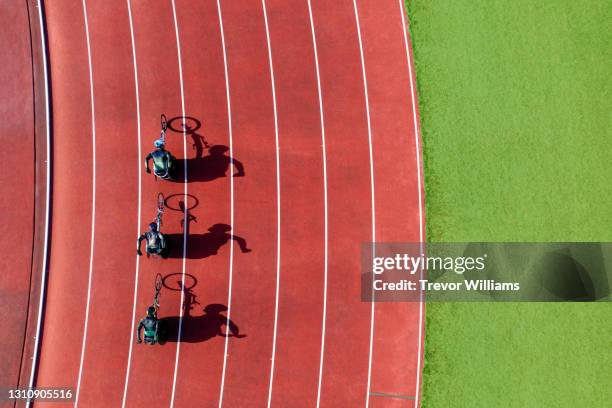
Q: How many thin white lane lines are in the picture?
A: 8